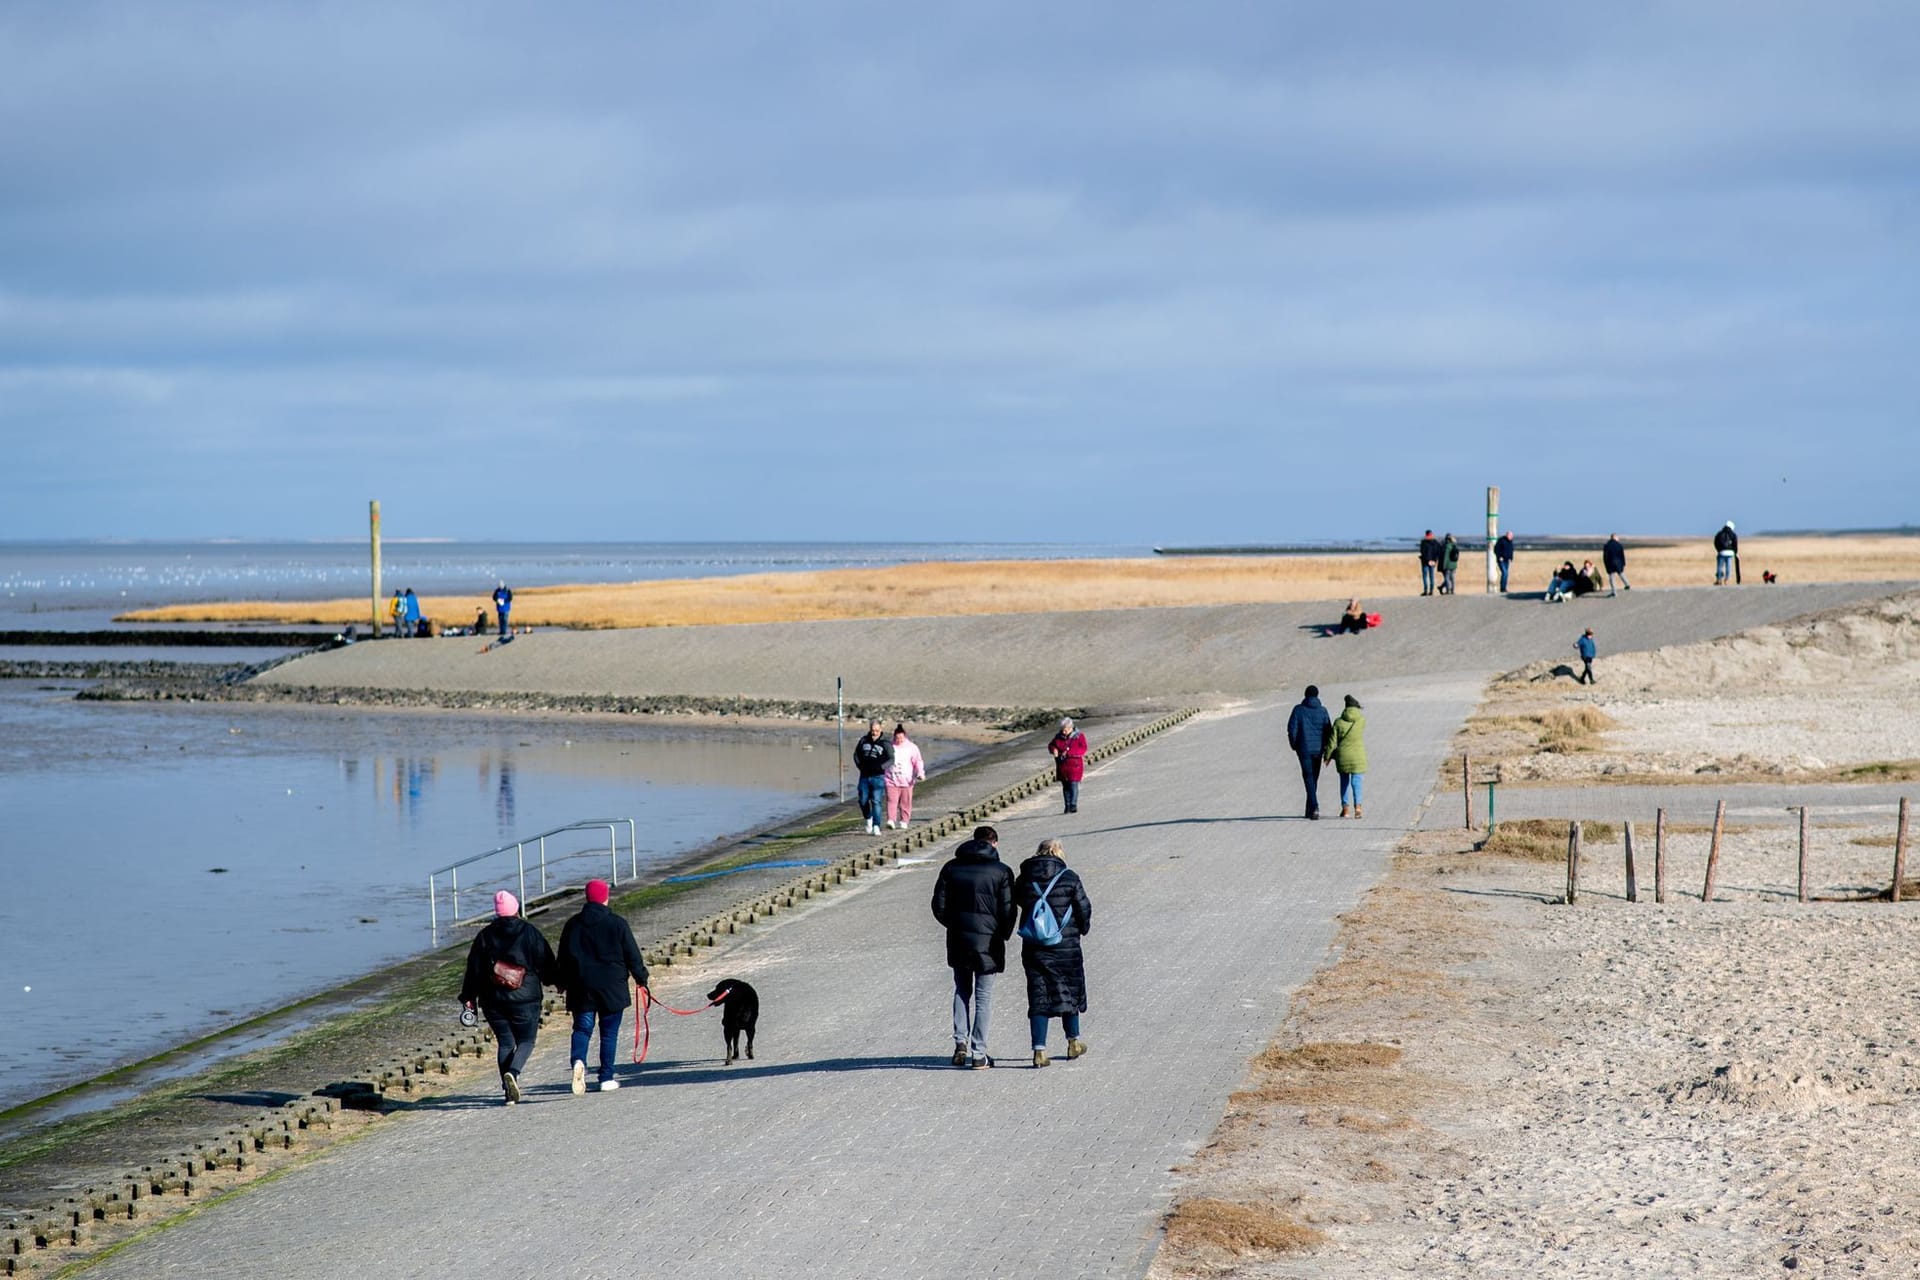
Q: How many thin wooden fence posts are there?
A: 7